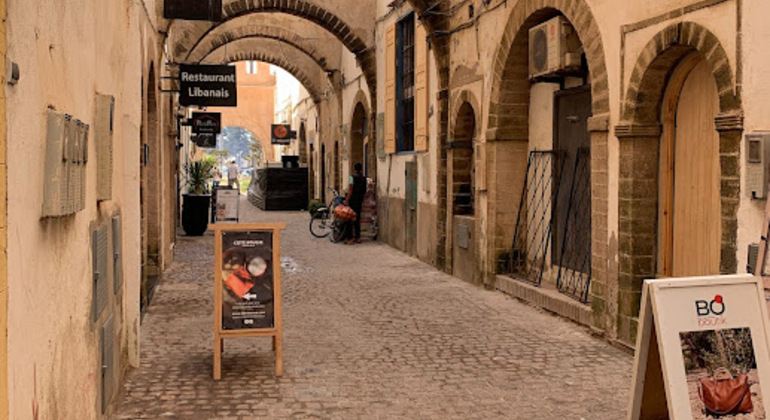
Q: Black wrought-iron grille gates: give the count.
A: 2